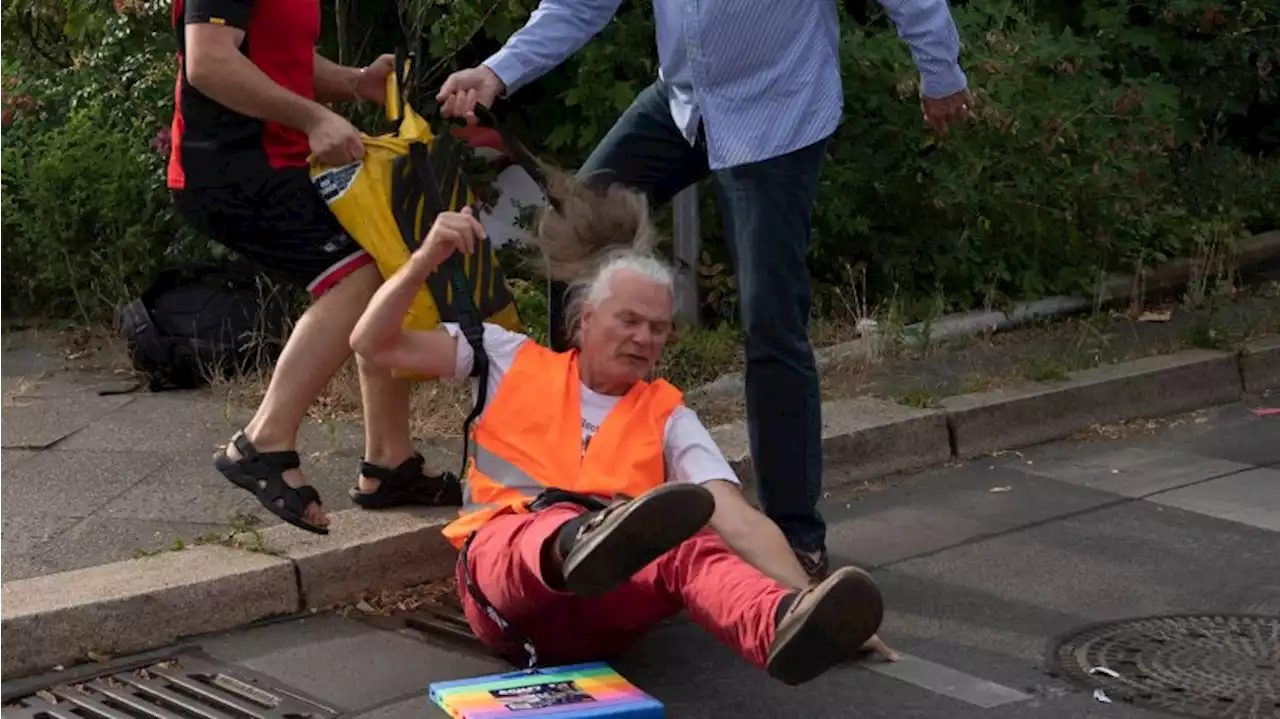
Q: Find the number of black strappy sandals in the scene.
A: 2